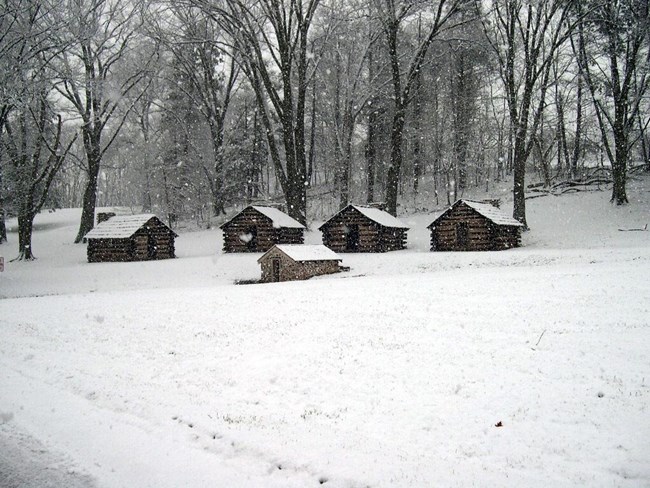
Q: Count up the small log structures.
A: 4